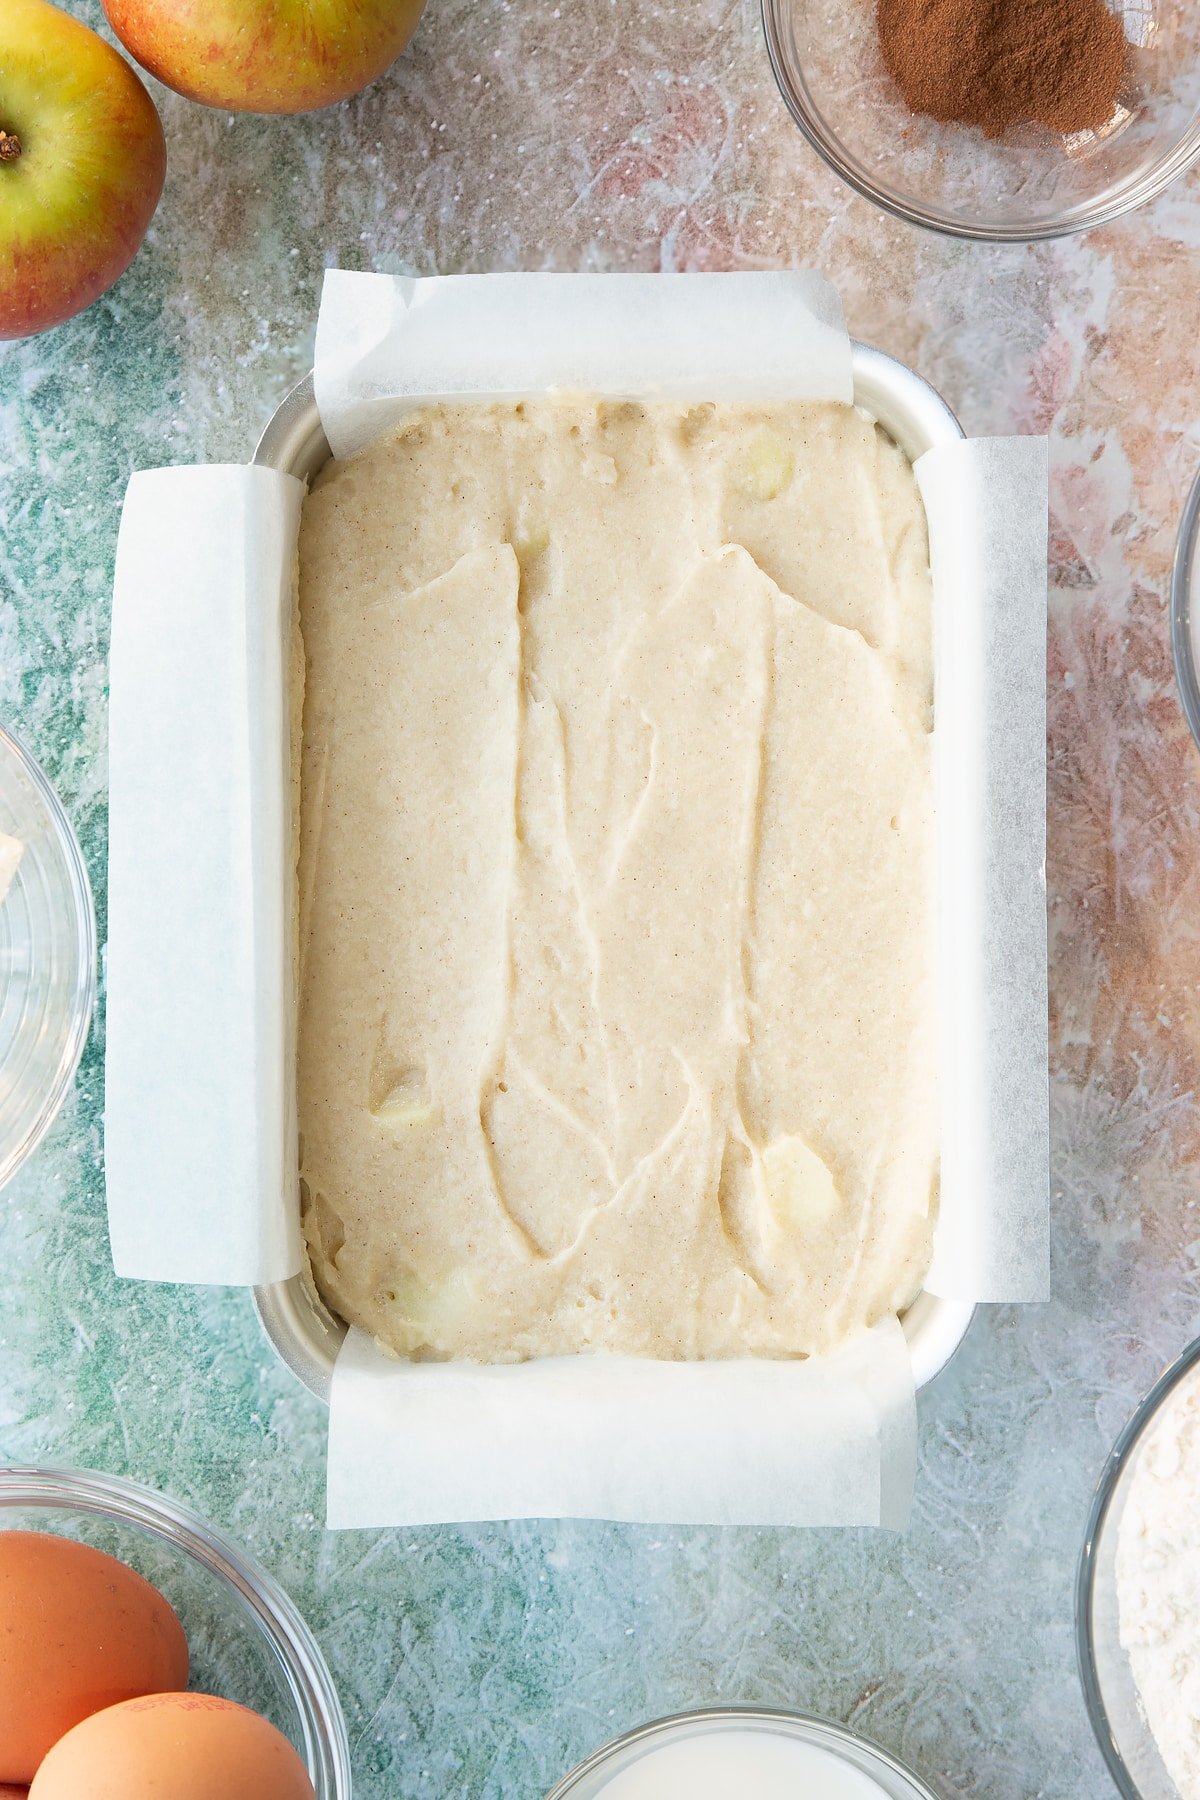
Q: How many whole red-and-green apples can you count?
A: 2